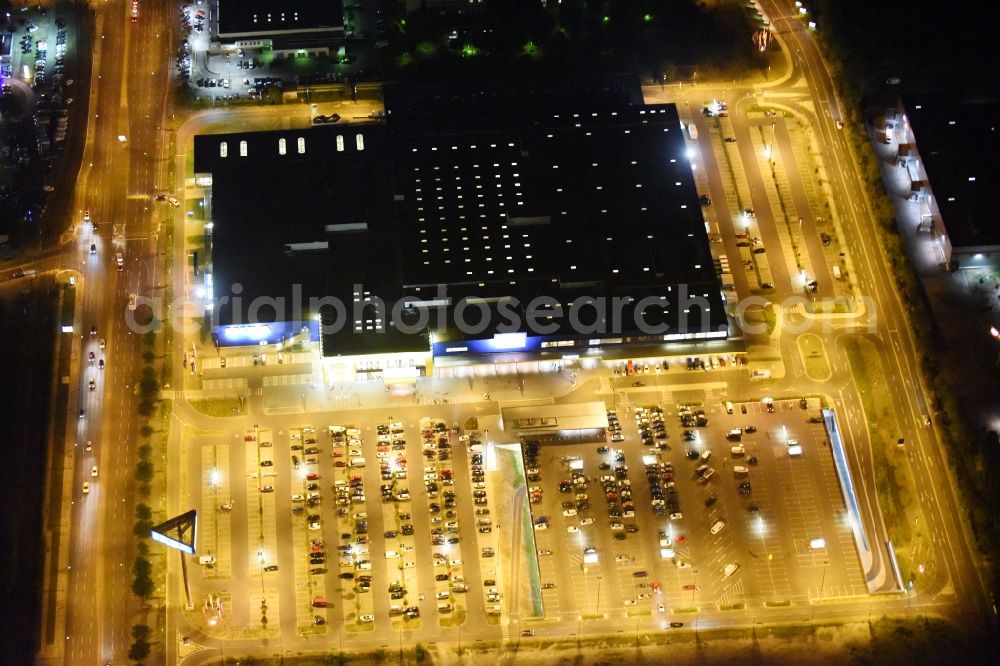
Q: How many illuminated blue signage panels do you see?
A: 3